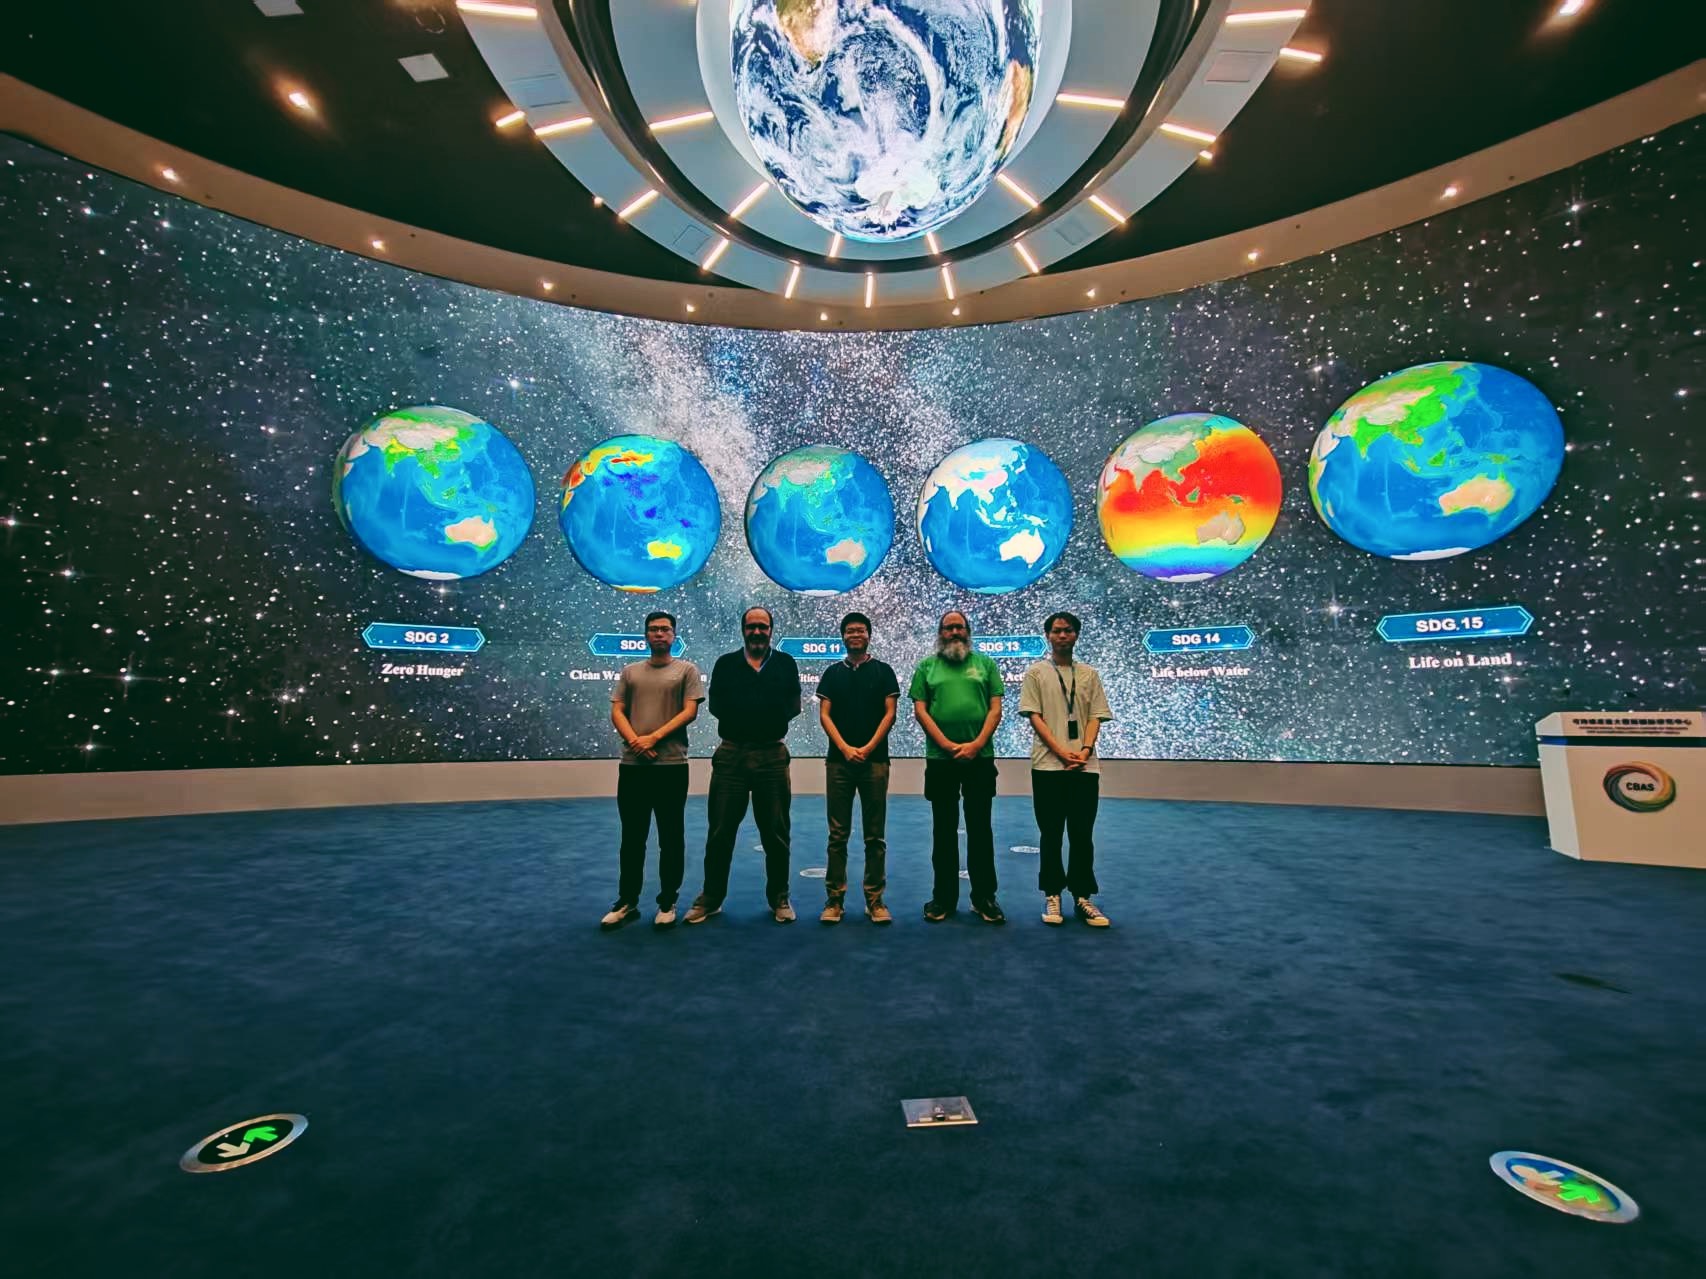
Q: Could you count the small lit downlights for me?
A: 11